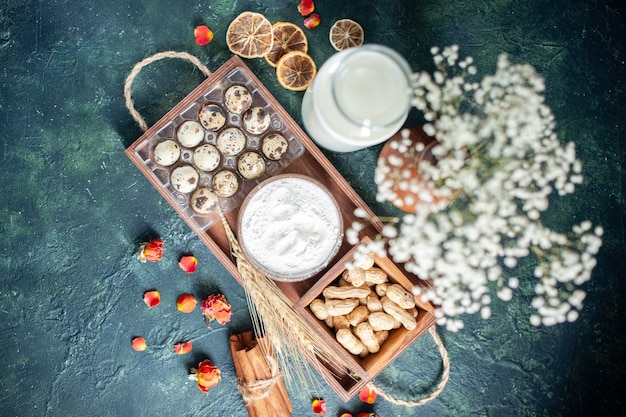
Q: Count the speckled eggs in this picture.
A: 12